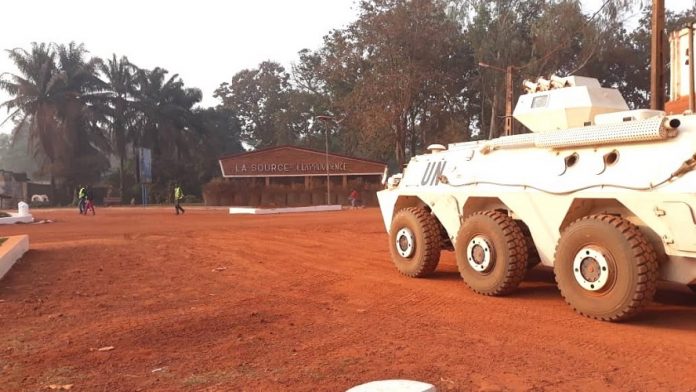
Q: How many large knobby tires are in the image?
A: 3